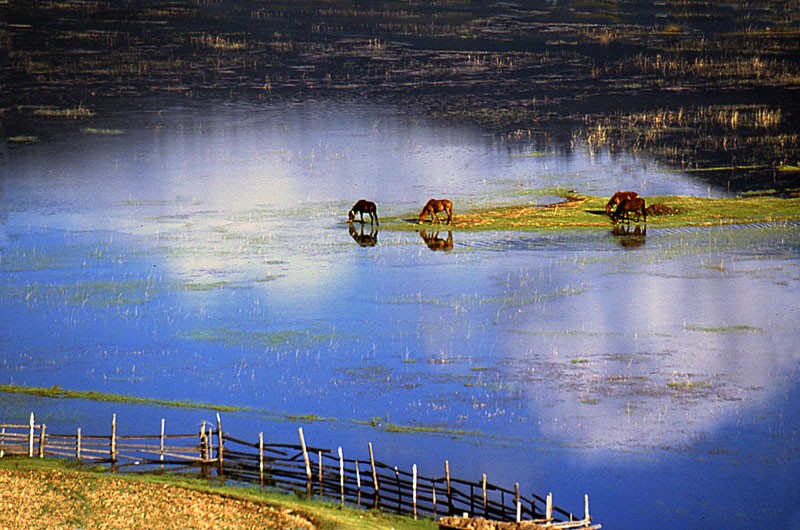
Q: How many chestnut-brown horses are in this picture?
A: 2